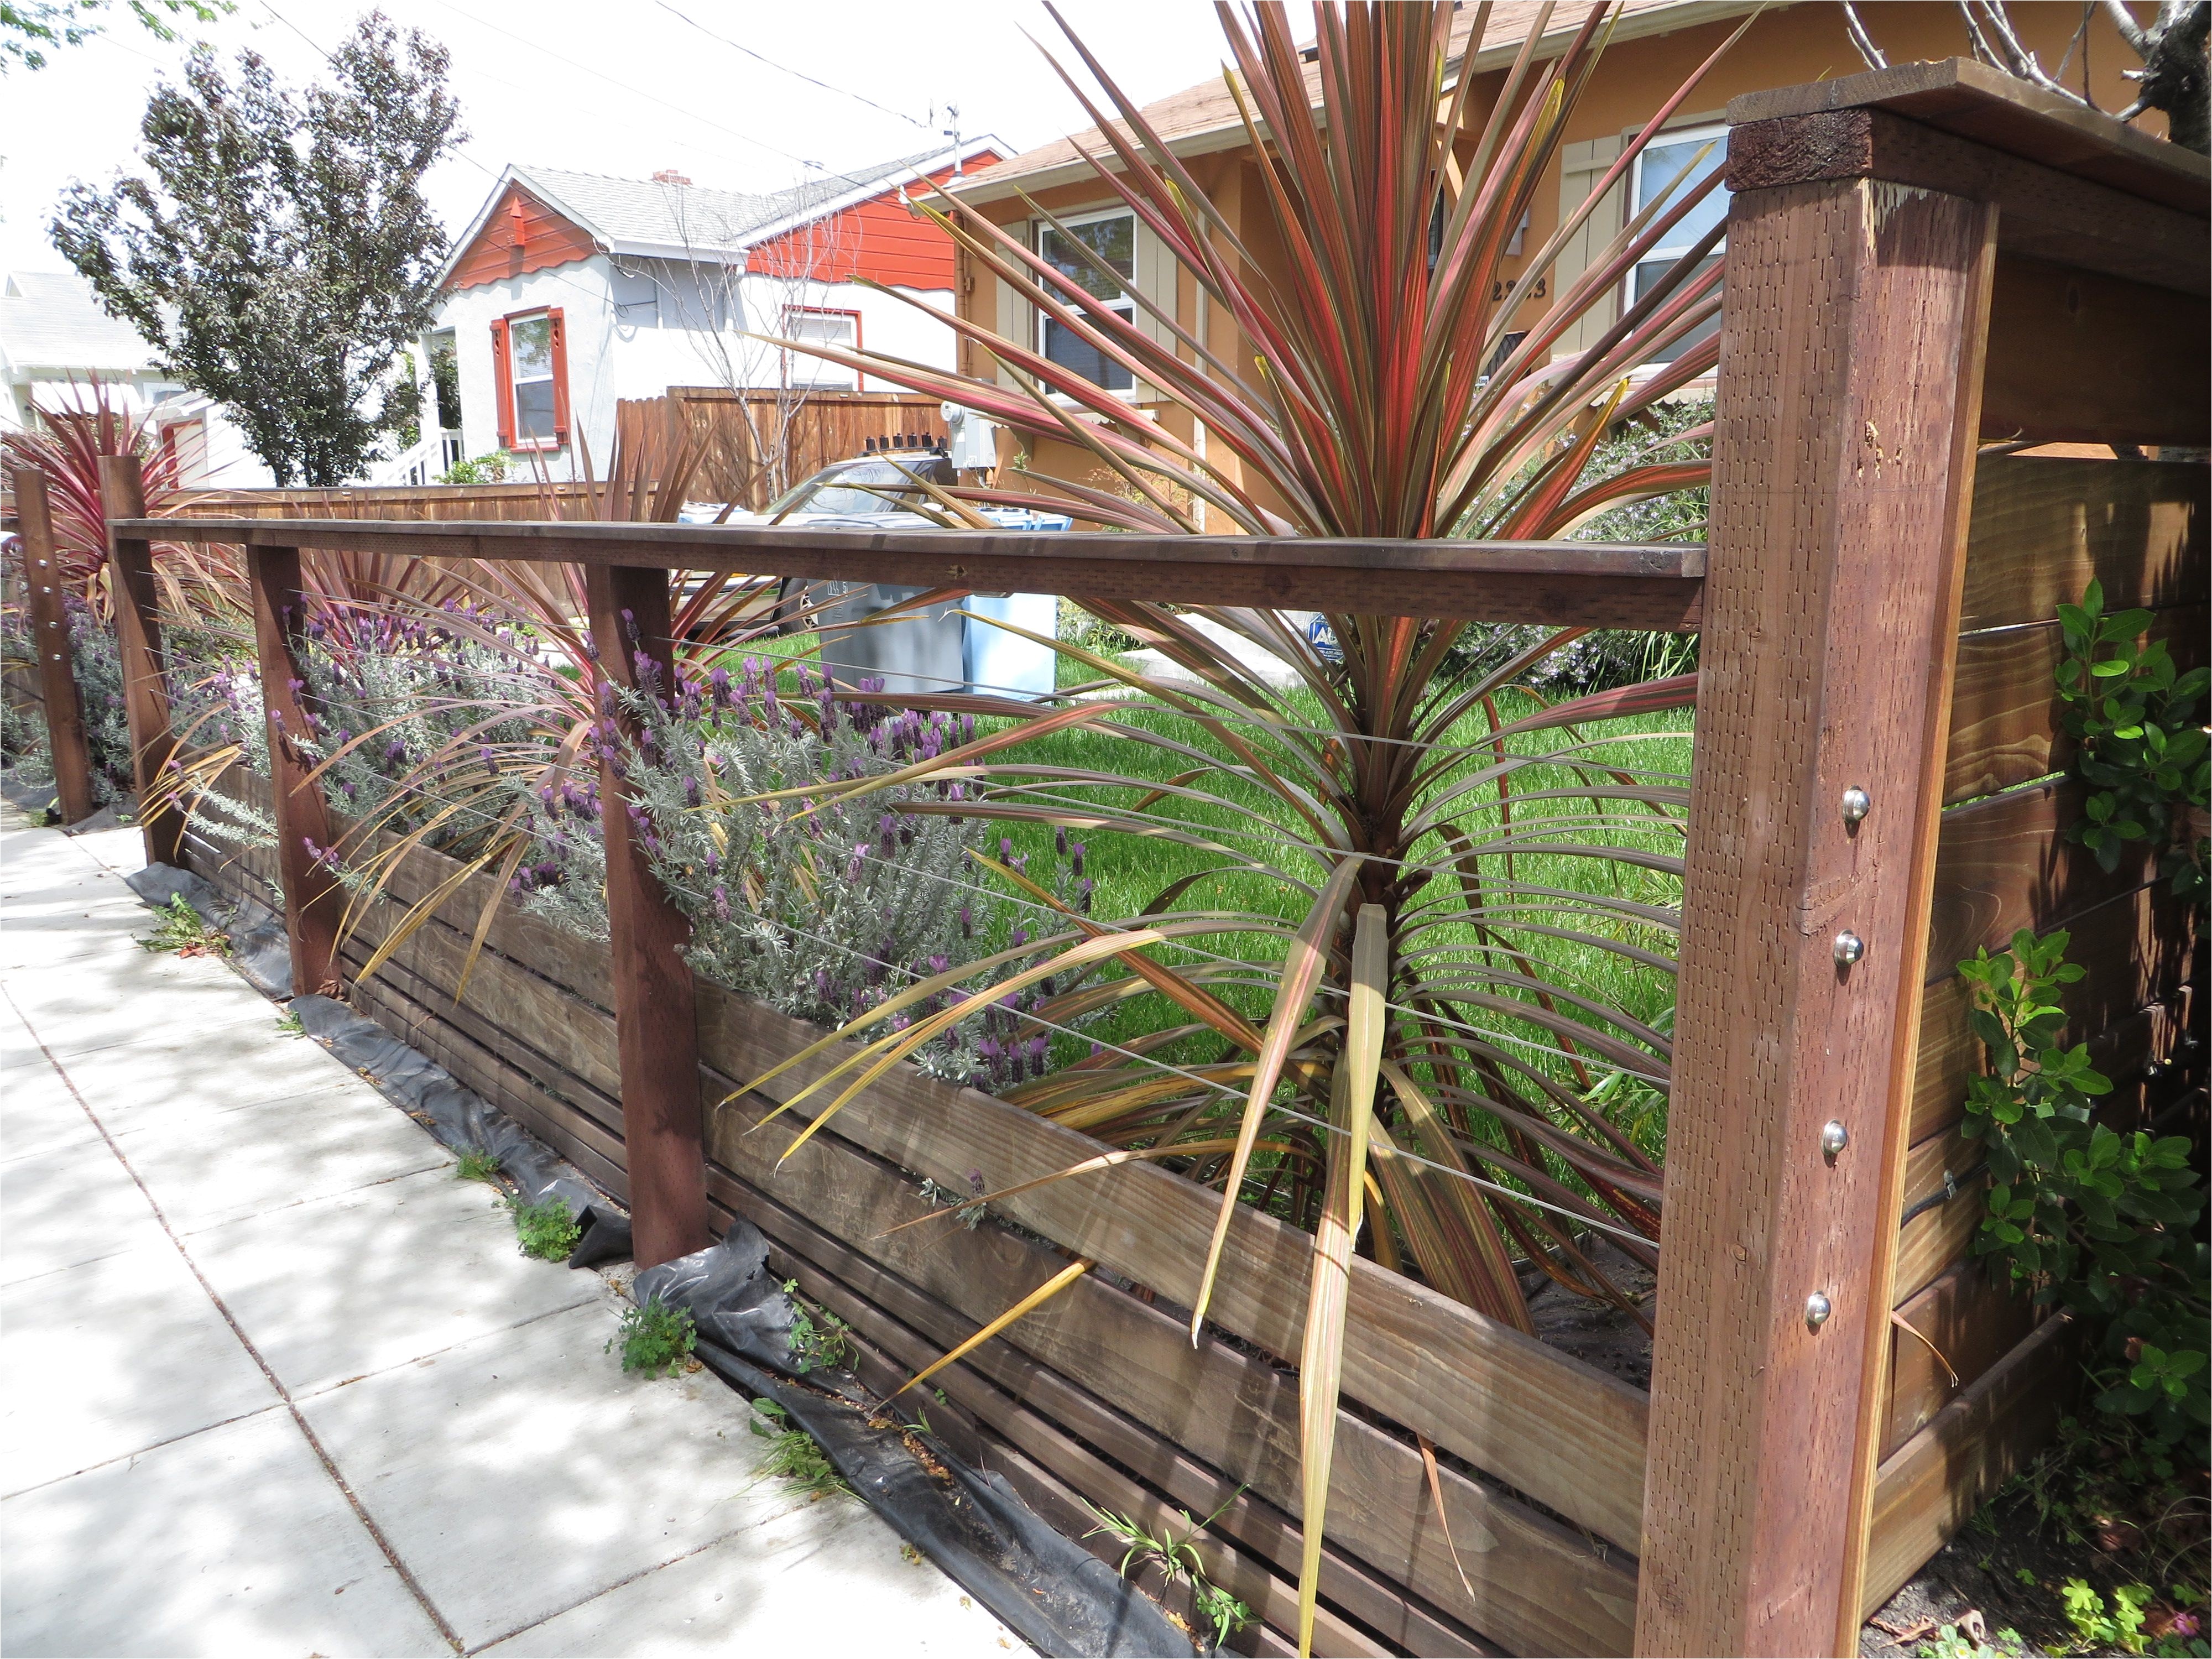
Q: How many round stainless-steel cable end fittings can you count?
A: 8